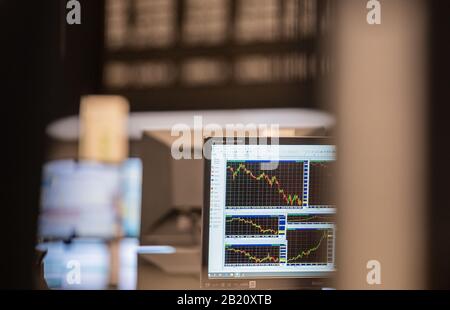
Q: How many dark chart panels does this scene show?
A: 6